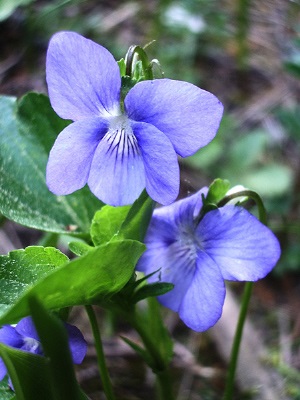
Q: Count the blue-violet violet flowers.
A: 3